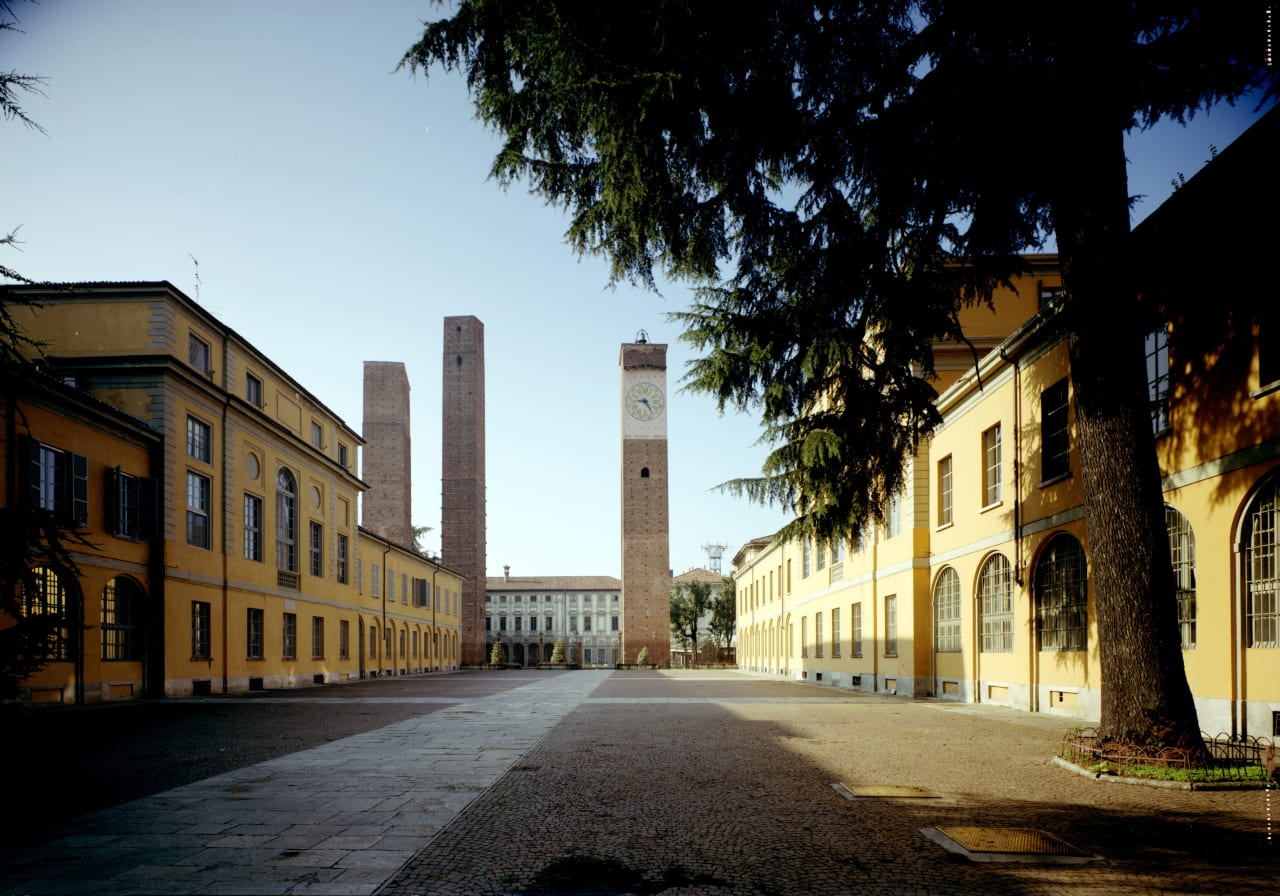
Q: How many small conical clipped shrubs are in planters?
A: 3